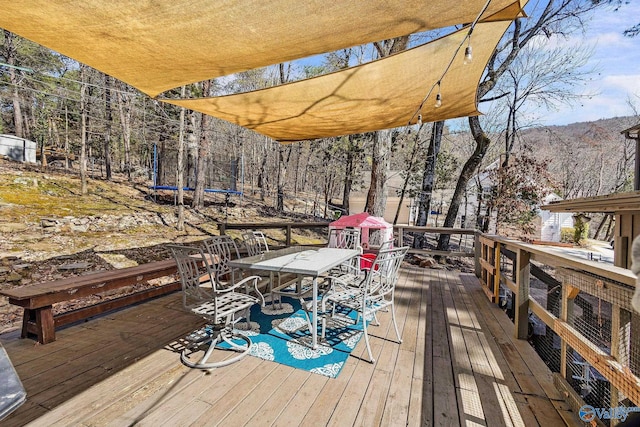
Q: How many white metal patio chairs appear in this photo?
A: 6